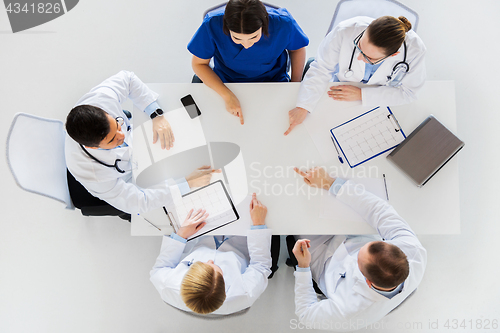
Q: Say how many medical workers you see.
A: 5